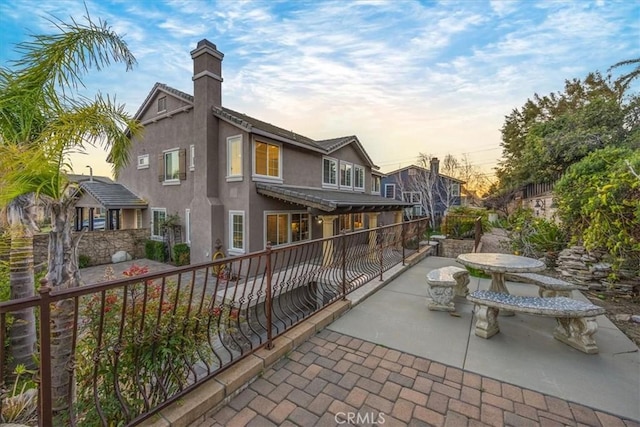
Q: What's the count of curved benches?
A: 3